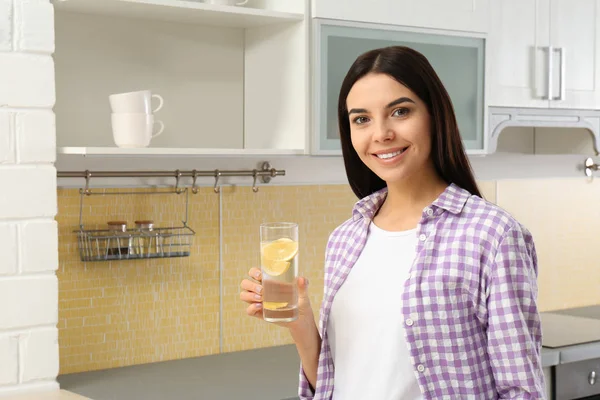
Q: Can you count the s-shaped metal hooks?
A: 5